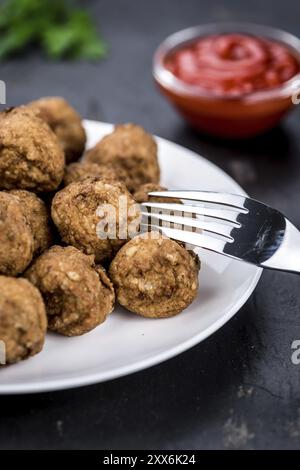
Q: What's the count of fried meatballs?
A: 11